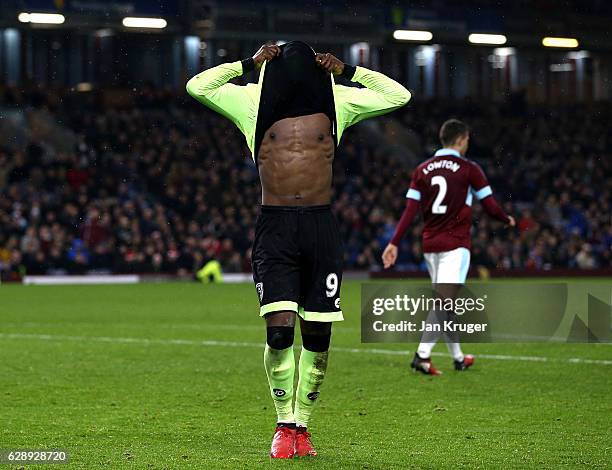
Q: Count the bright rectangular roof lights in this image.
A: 5